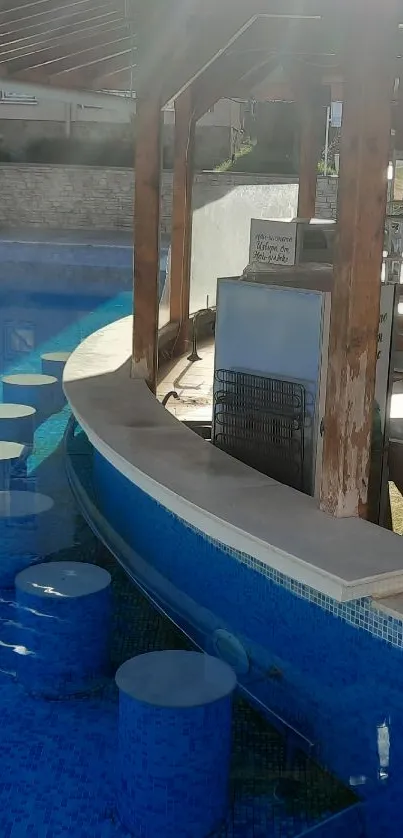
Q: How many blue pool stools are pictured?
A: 7